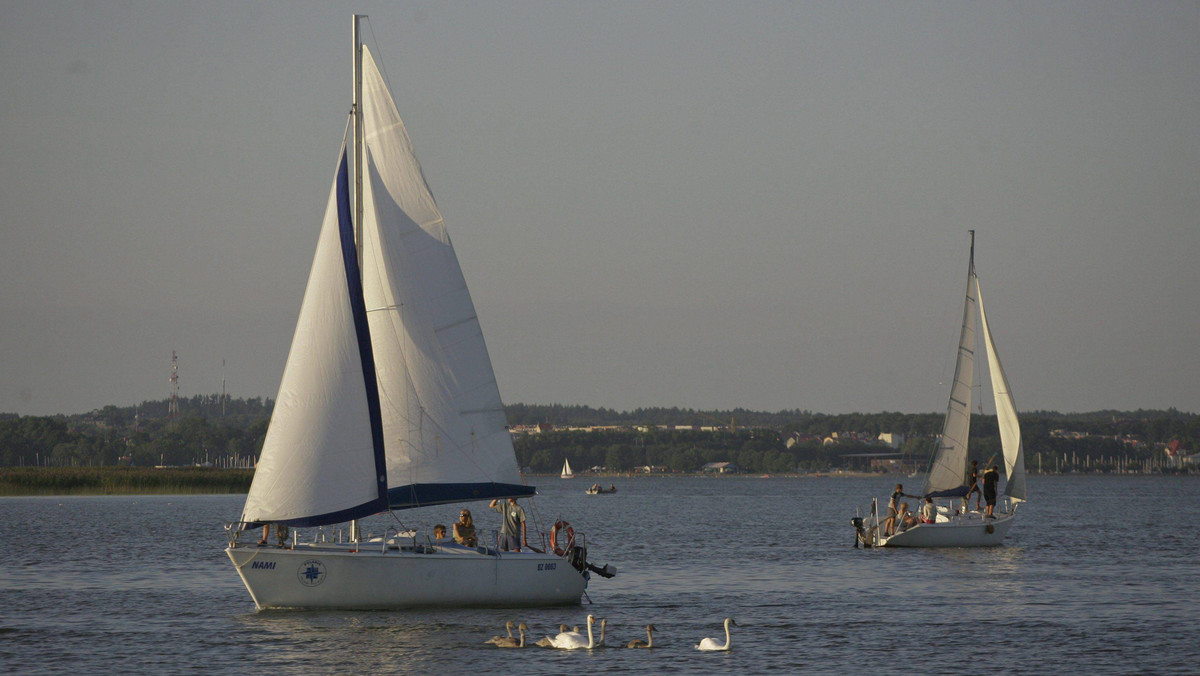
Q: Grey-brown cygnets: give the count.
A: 6